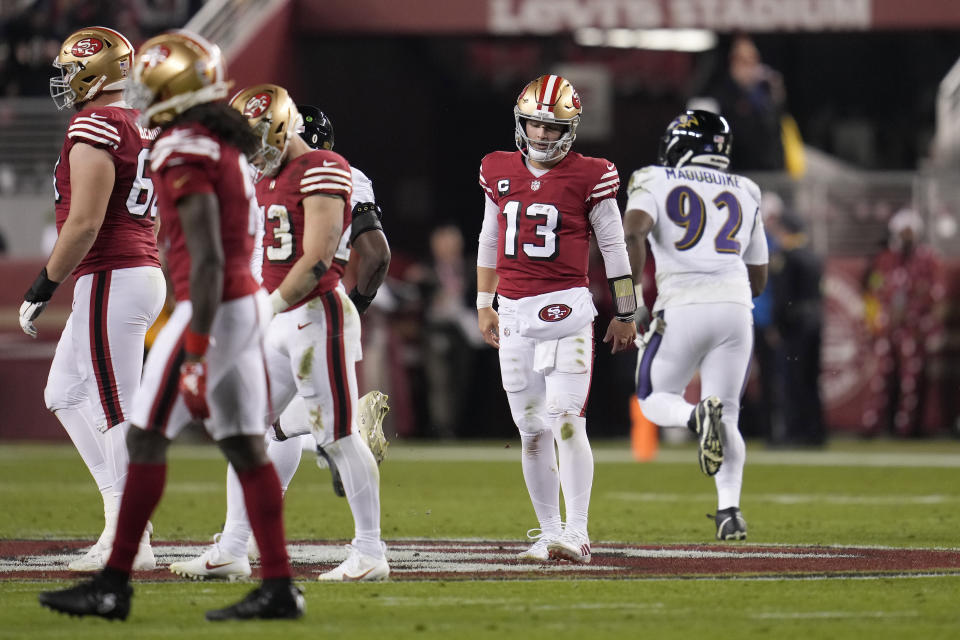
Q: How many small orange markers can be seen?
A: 1